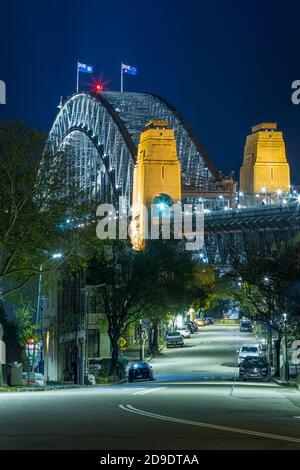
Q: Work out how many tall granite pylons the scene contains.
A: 2